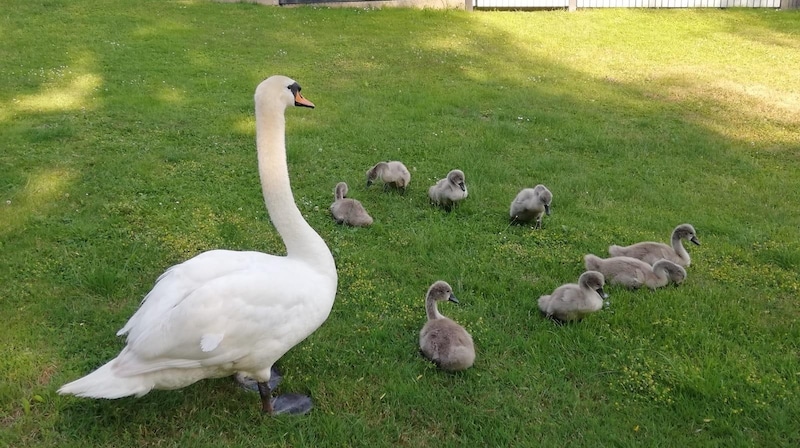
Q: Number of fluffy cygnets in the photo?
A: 8